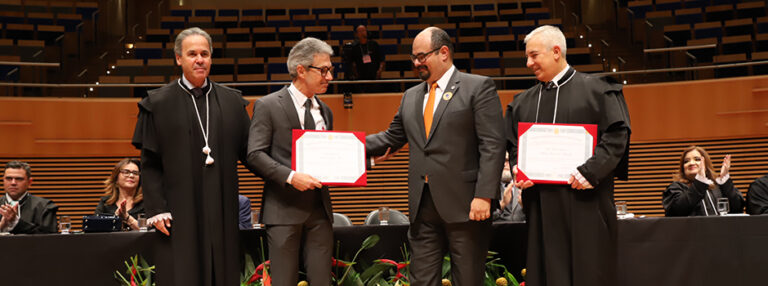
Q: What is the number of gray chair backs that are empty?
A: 2